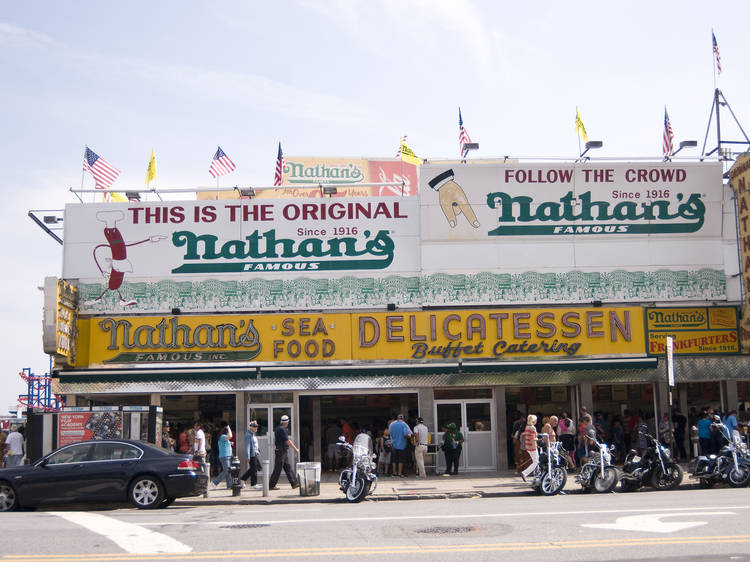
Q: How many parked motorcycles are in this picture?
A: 5